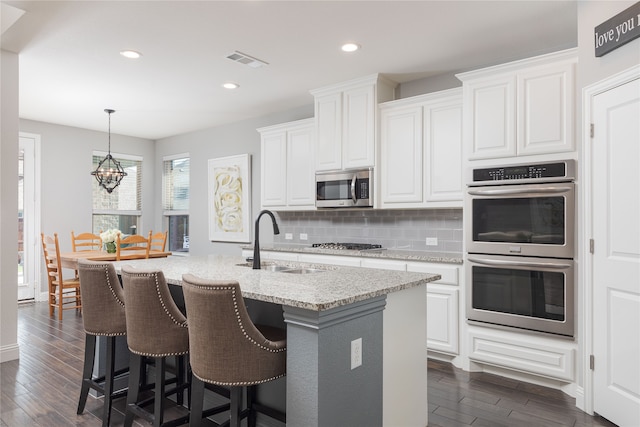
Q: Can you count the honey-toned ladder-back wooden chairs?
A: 4